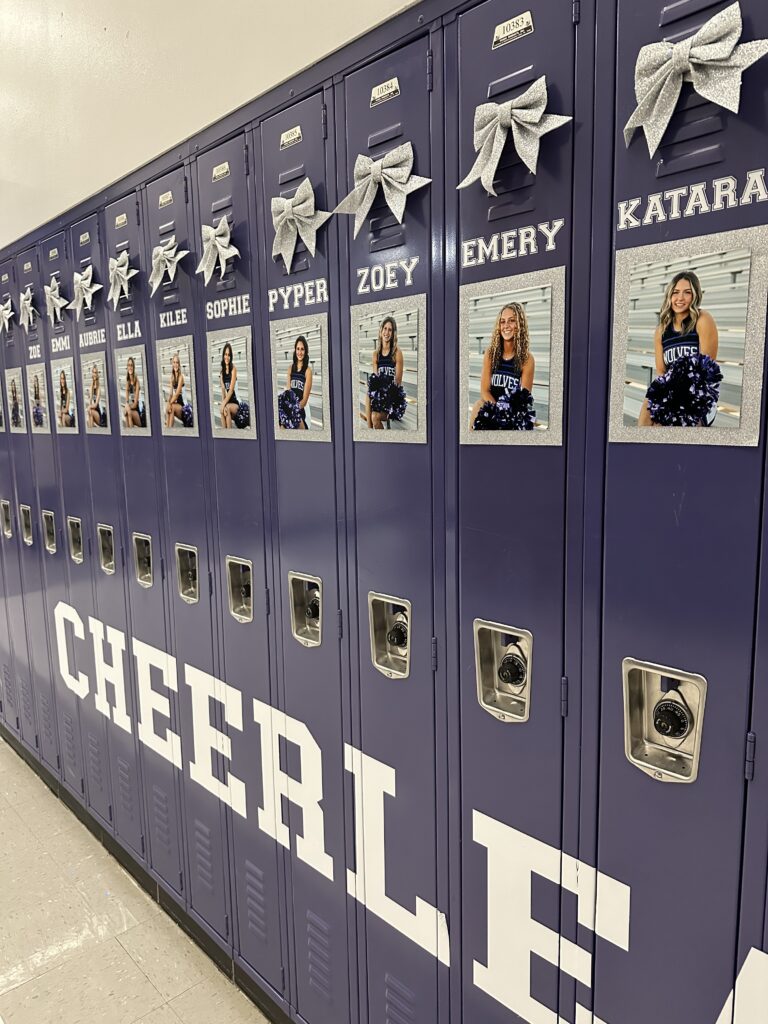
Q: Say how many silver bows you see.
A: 11